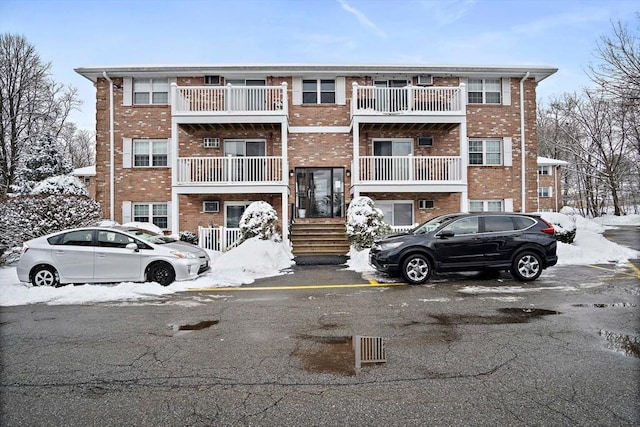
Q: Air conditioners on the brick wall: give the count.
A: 6